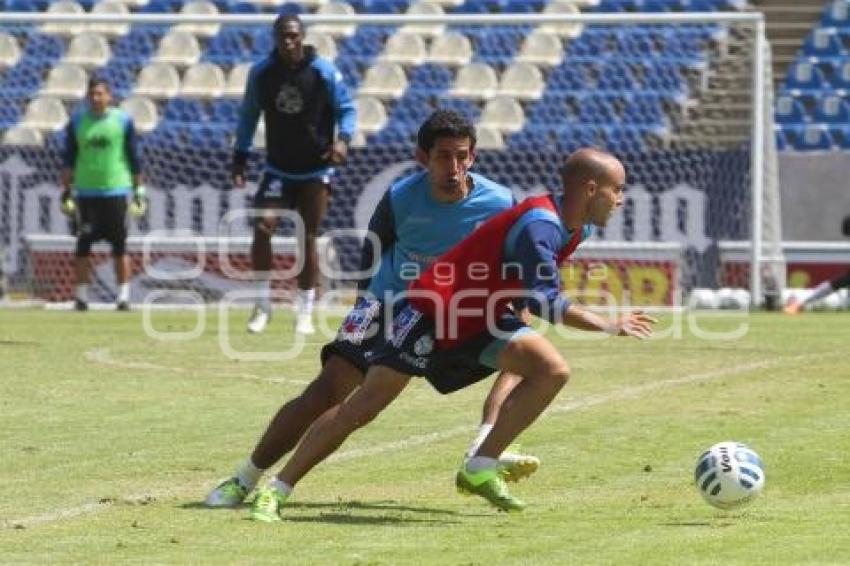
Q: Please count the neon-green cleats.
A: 4